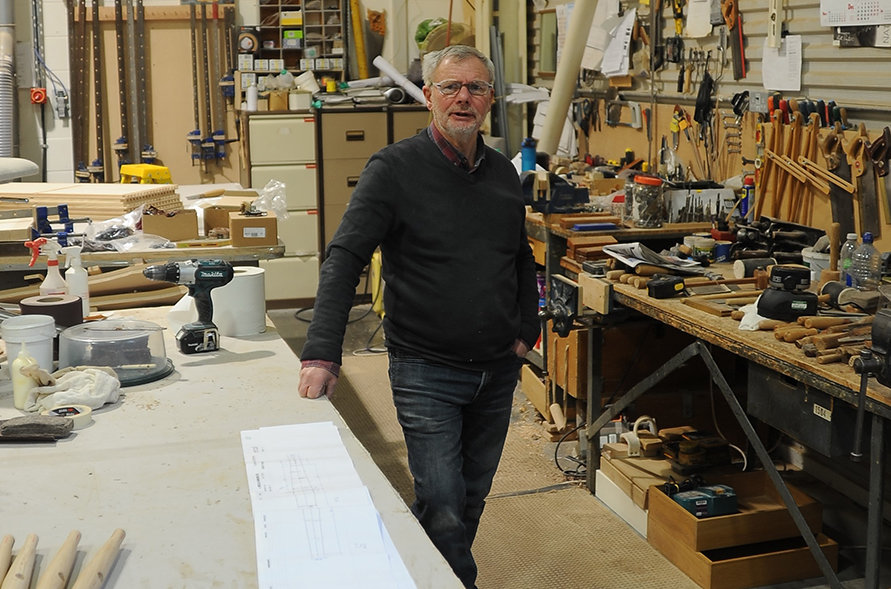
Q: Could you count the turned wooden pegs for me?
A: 4